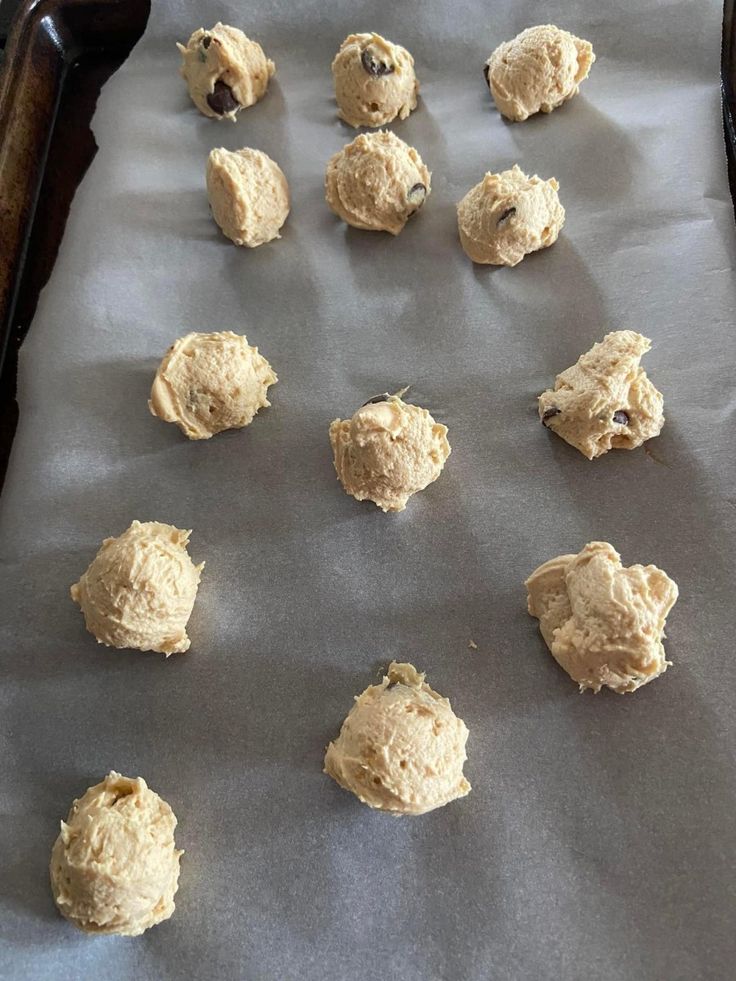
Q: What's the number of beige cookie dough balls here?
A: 13